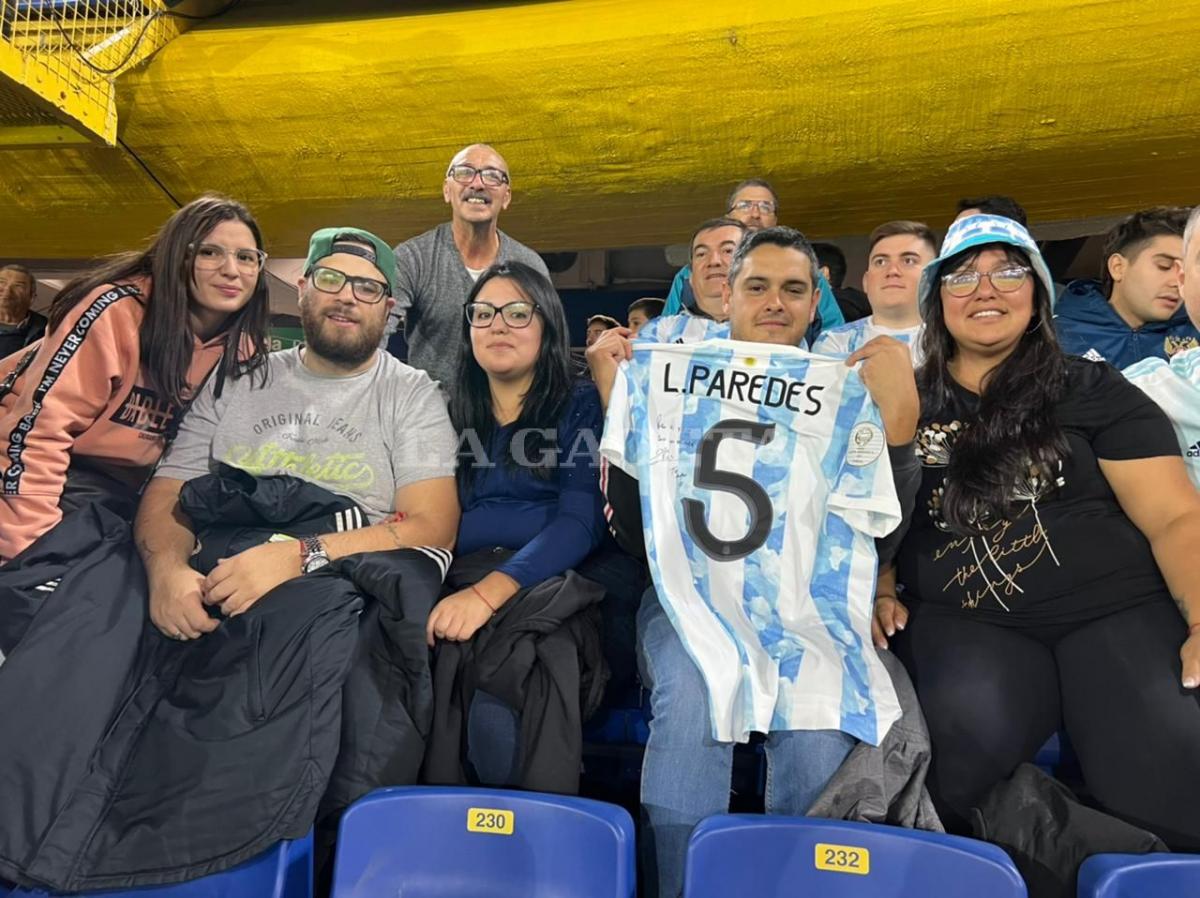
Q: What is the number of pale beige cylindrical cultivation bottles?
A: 0